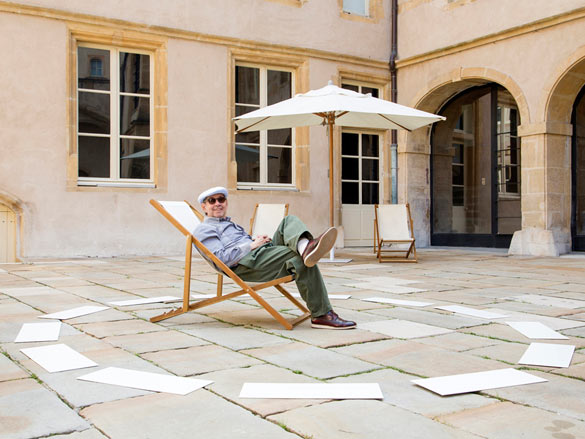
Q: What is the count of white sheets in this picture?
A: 13